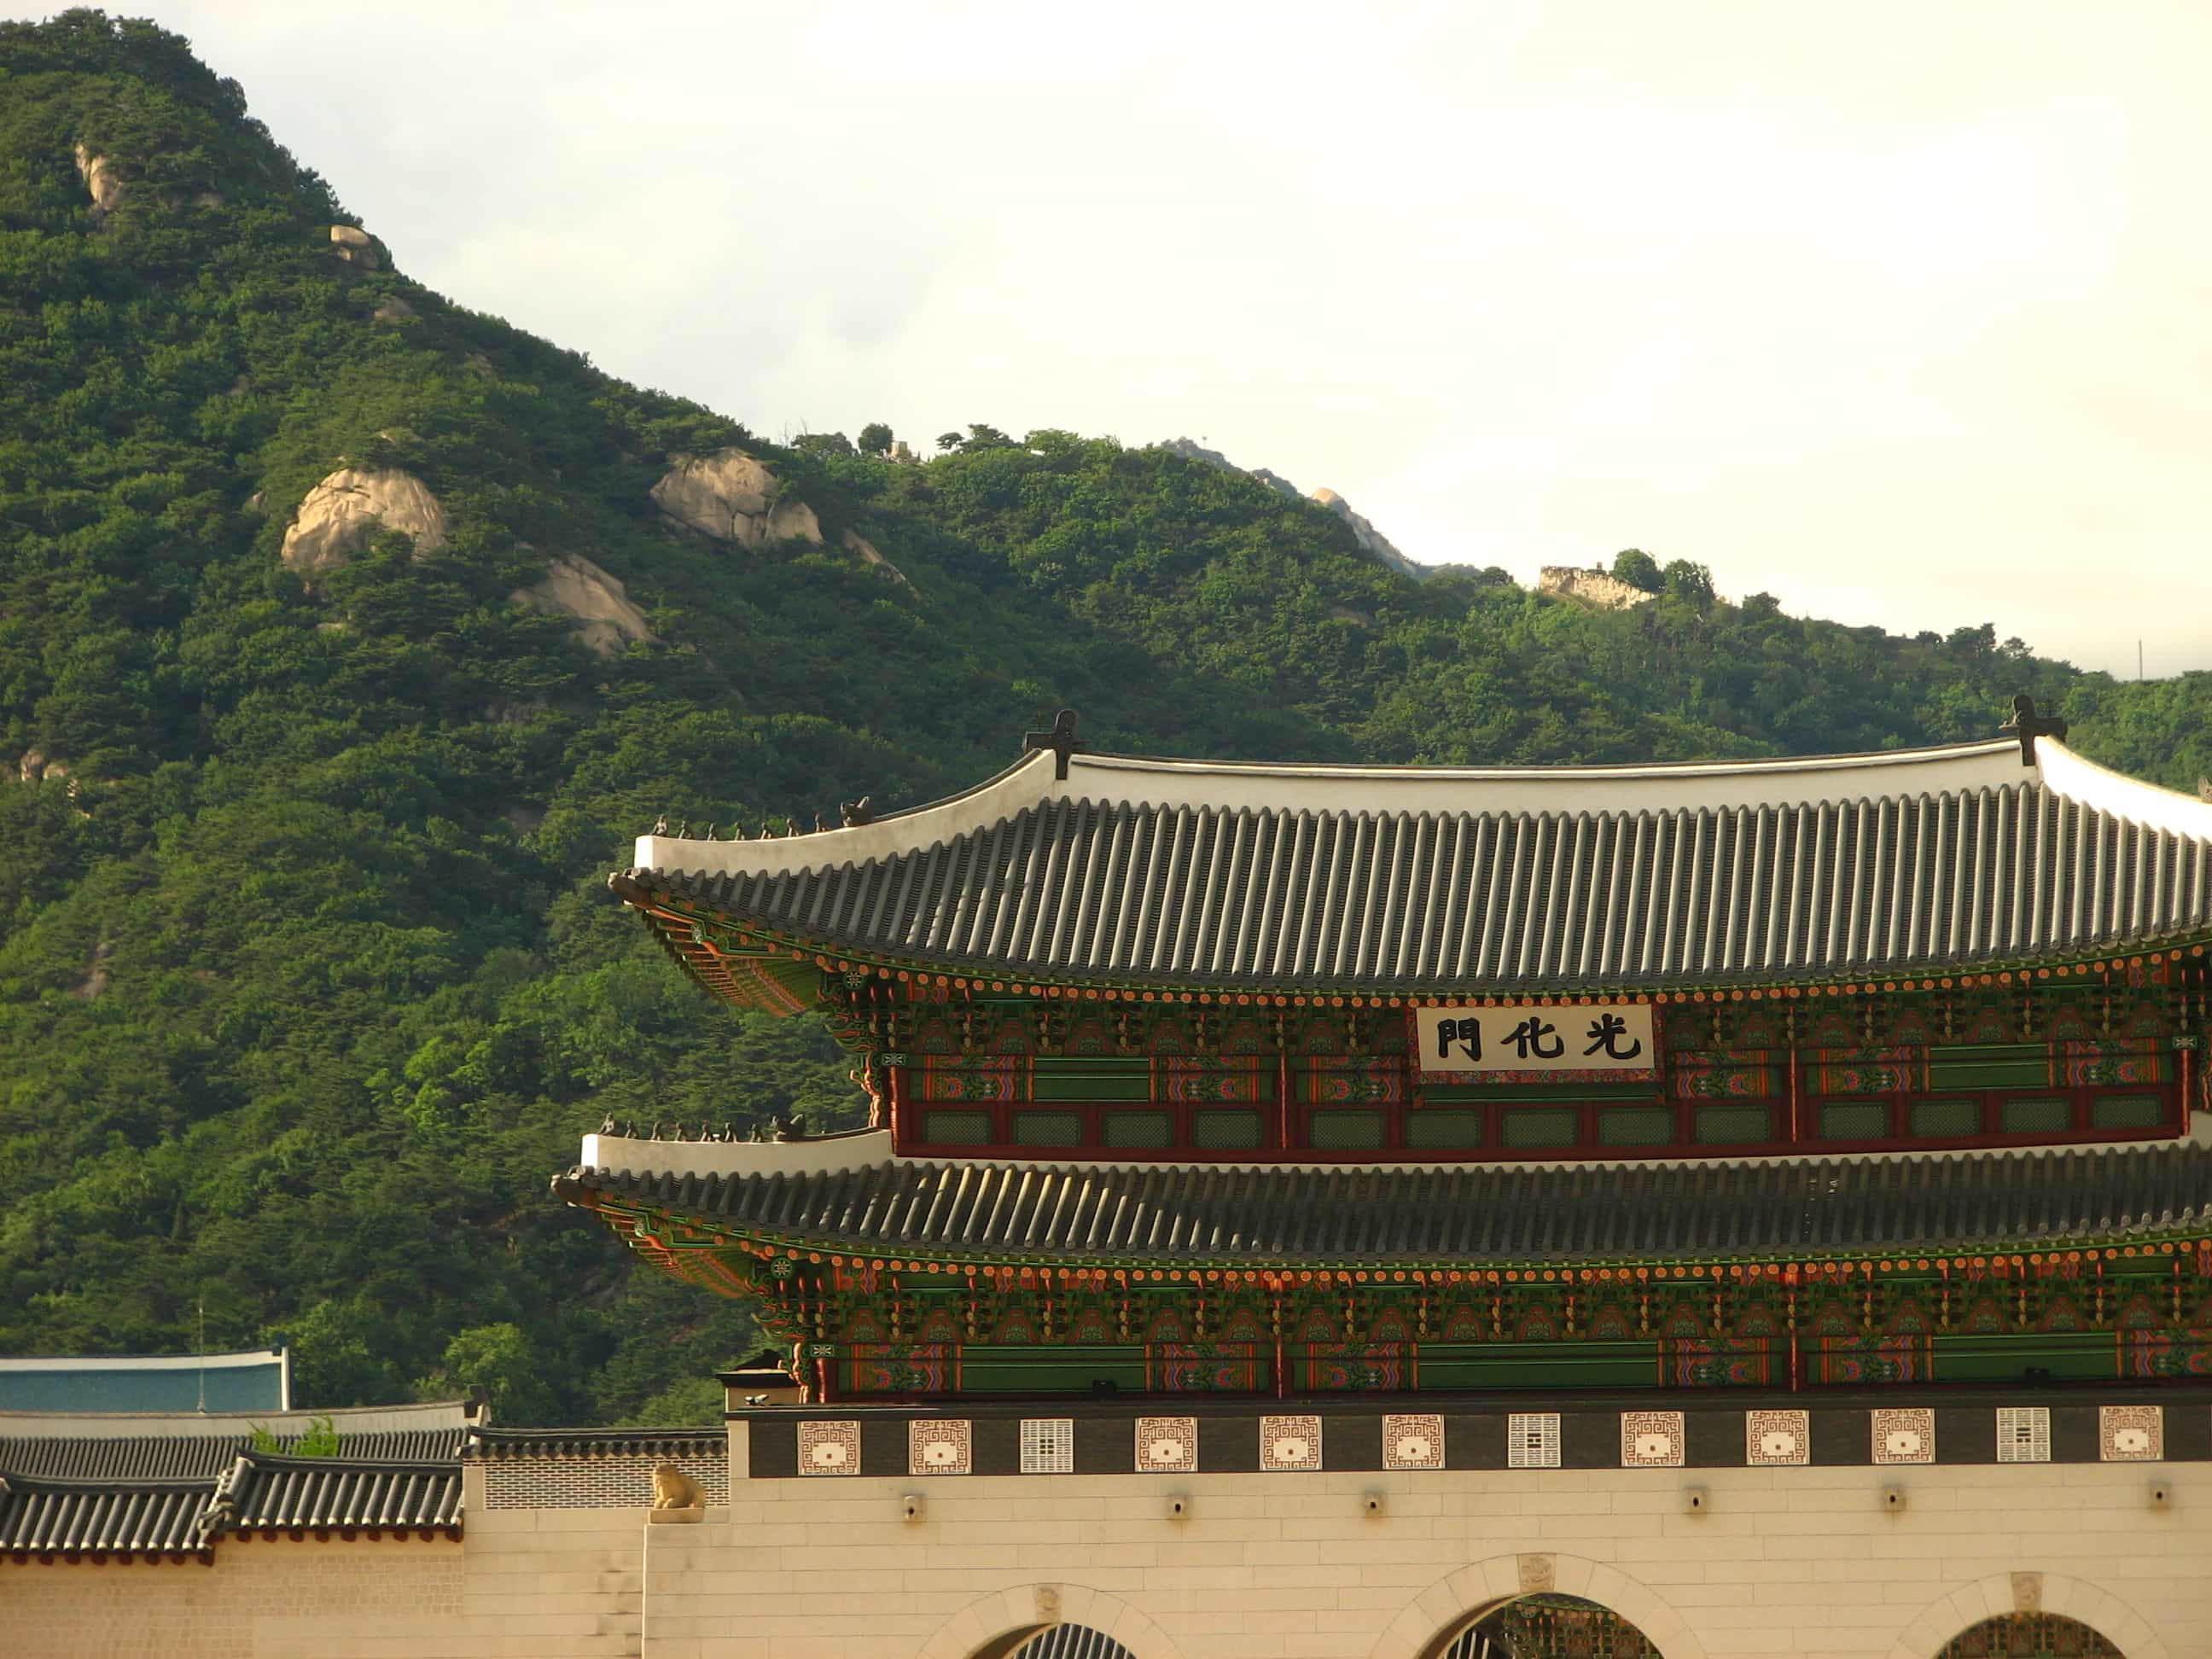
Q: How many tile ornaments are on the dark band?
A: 12